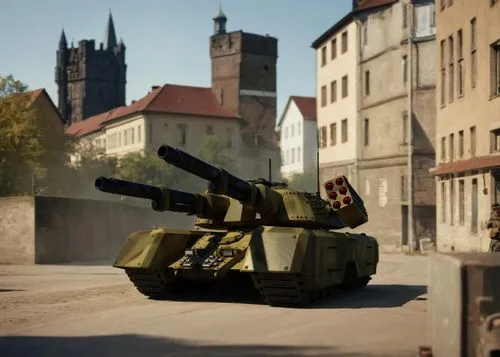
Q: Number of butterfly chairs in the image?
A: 0